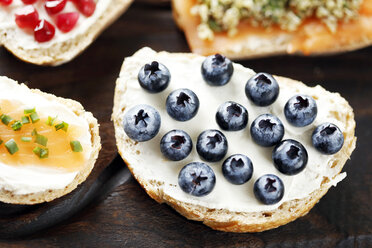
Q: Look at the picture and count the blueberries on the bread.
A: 15